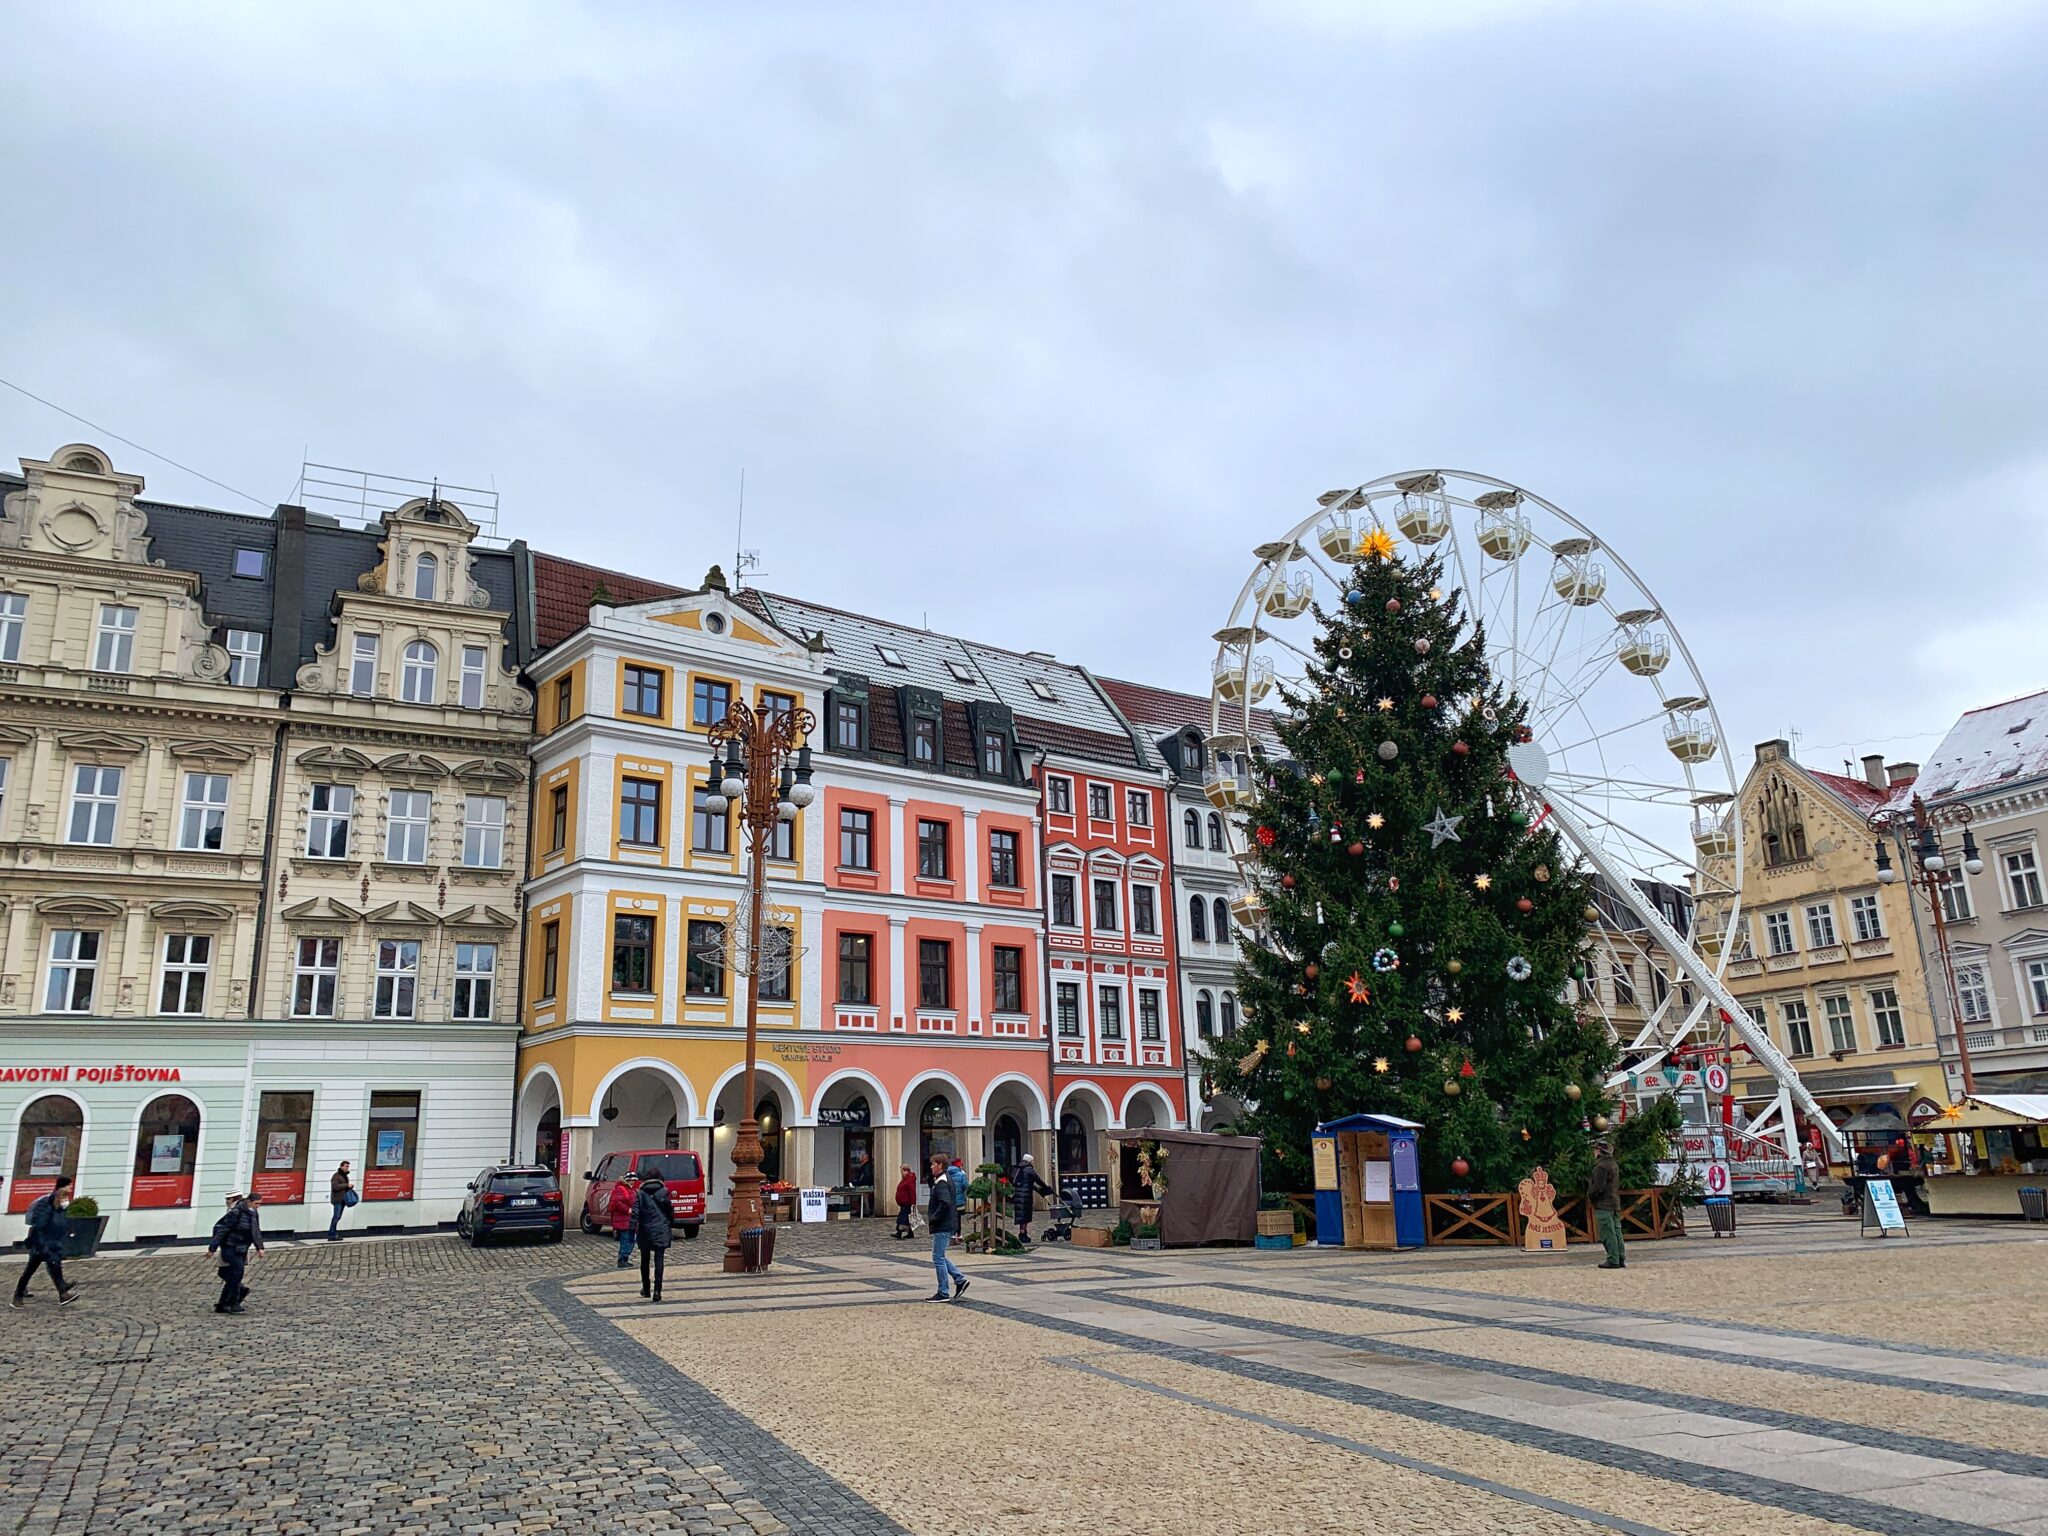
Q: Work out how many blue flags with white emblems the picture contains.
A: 0